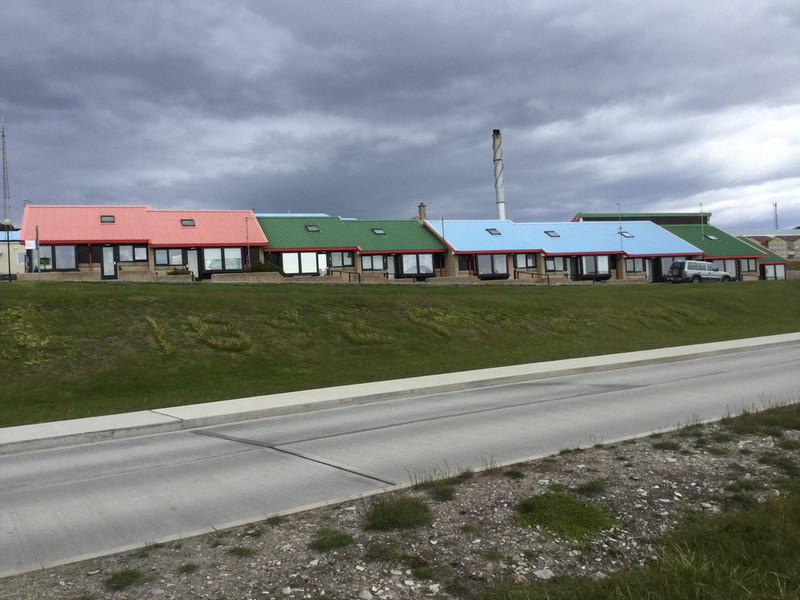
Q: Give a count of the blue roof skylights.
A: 3